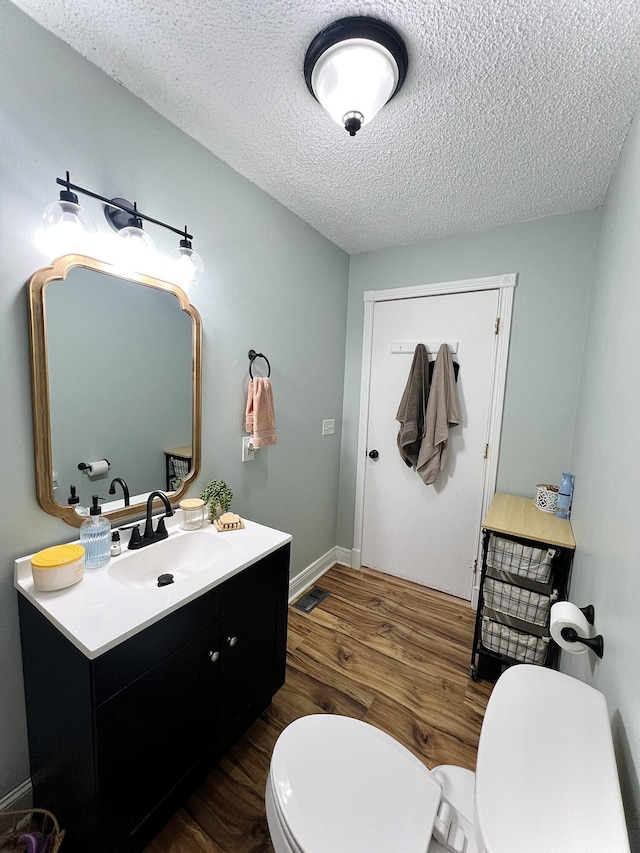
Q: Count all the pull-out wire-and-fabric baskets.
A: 3